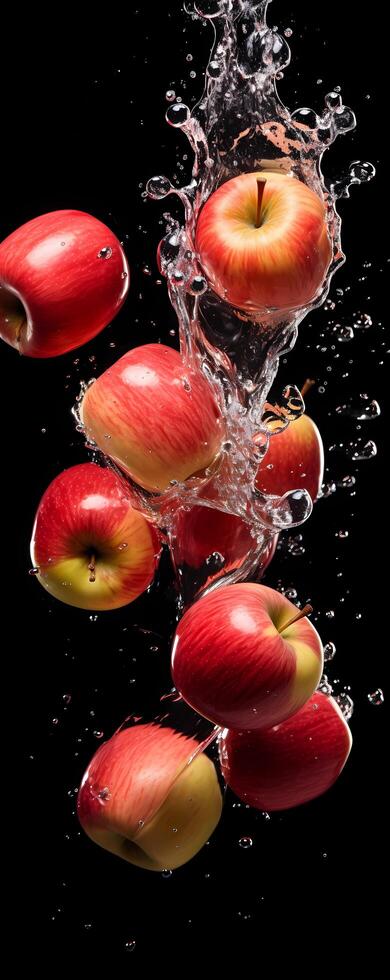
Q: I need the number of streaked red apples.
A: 9